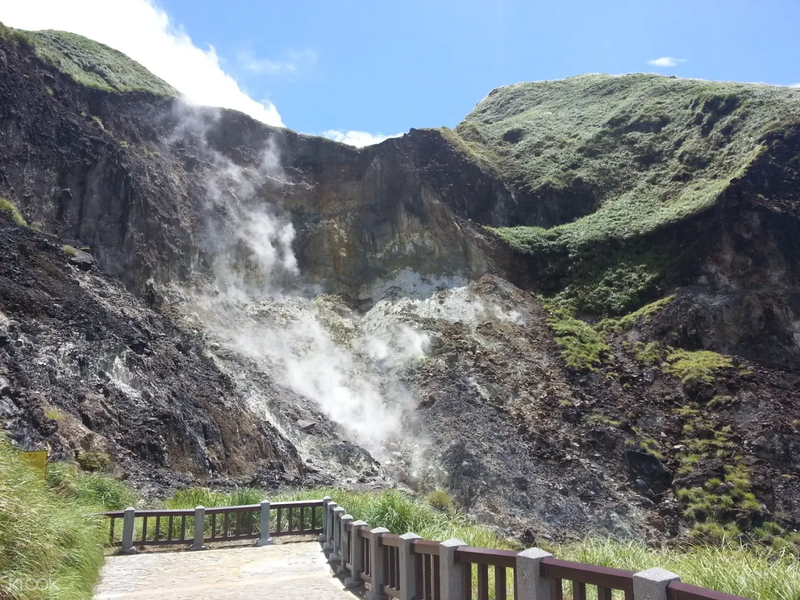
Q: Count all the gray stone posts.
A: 13